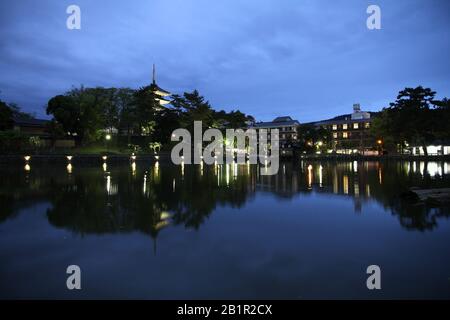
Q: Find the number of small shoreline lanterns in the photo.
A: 11